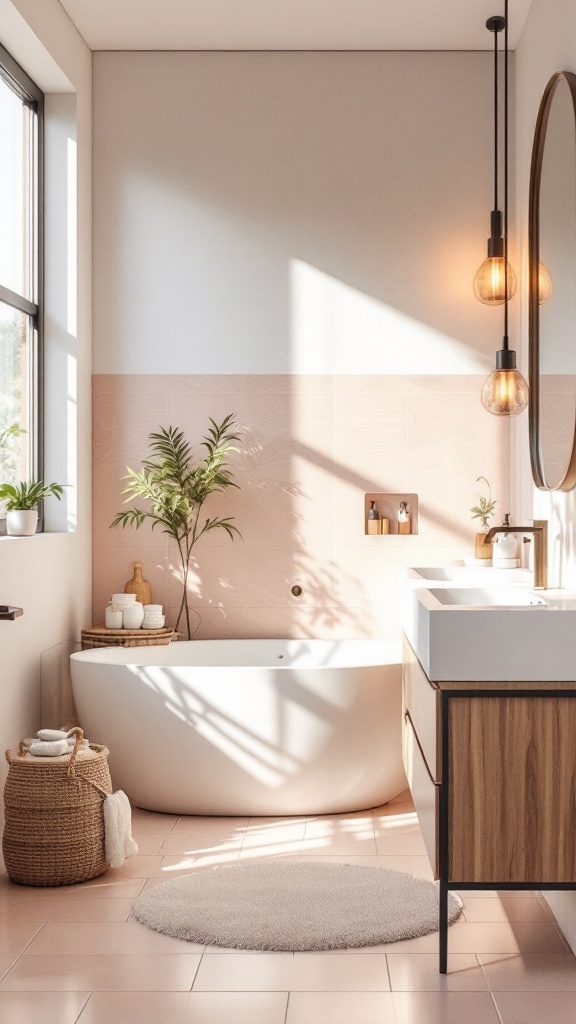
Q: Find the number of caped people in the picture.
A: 0